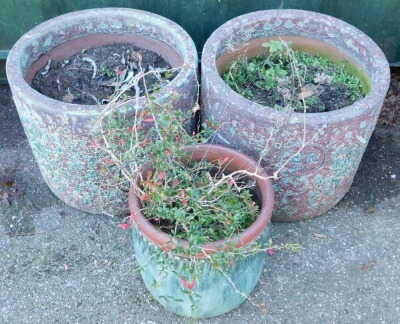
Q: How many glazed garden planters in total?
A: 3